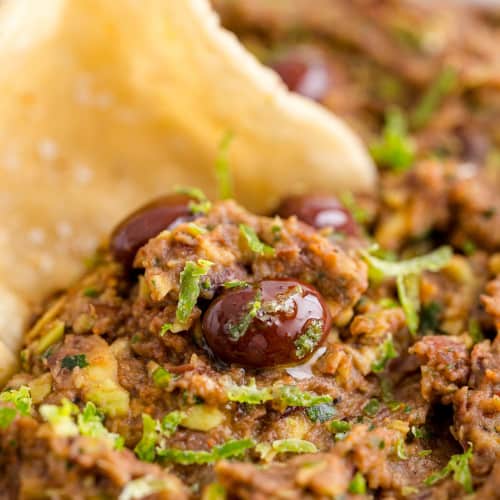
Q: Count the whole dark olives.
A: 4